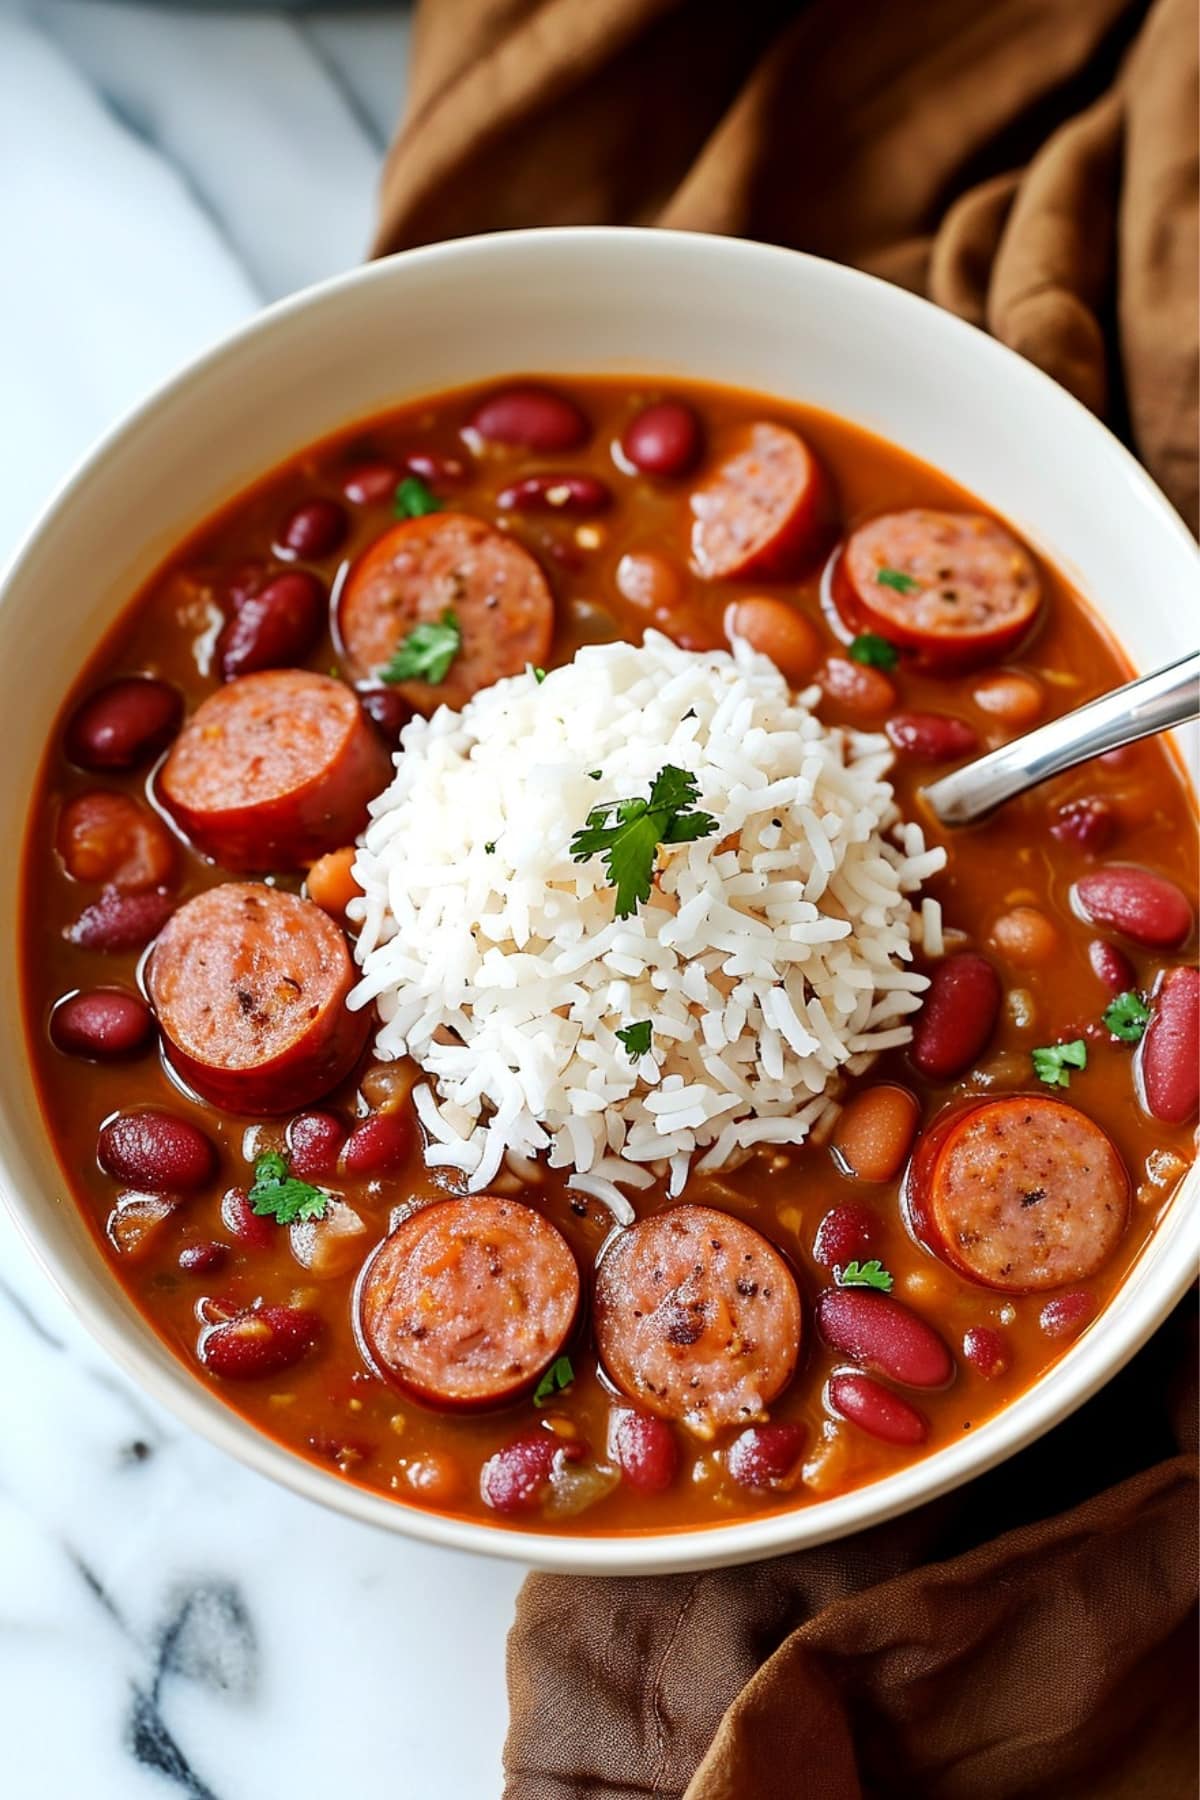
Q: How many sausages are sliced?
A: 8